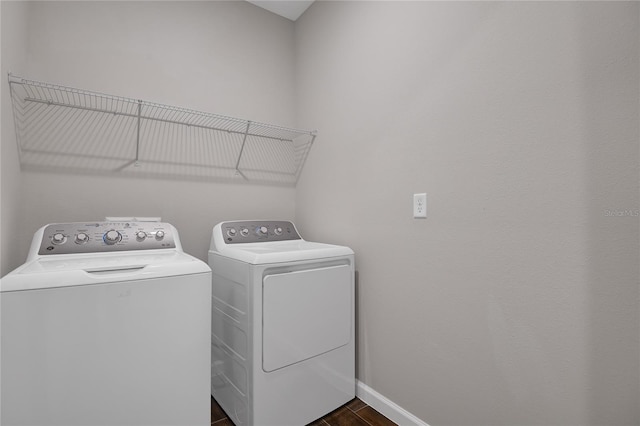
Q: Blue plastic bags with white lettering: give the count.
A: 0